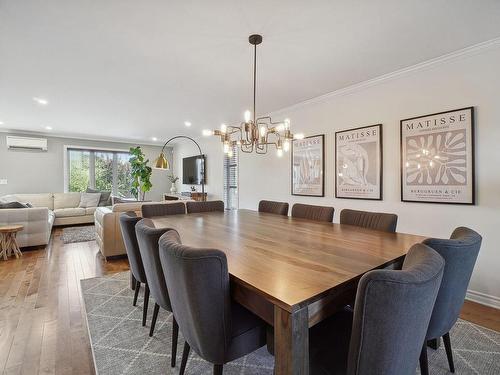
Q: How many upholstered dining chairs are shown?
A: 10